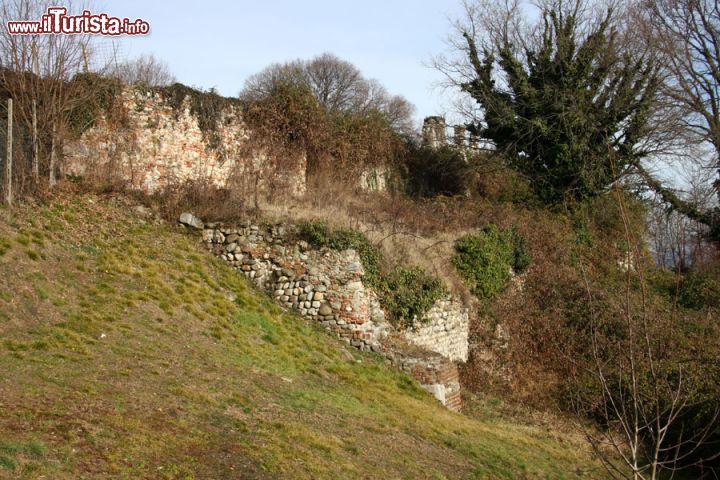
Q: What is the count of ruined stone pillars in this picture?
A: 3